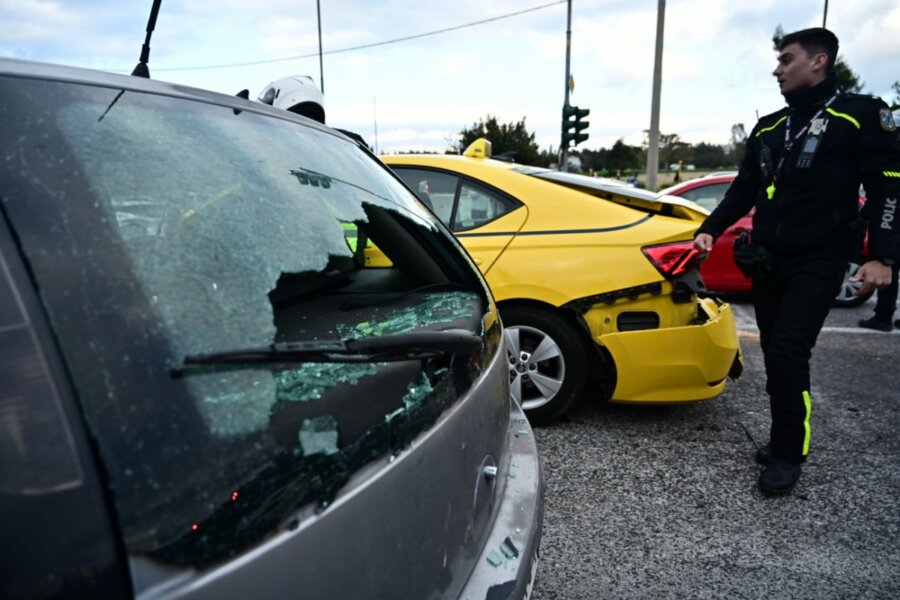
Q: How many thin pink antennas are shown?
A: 0